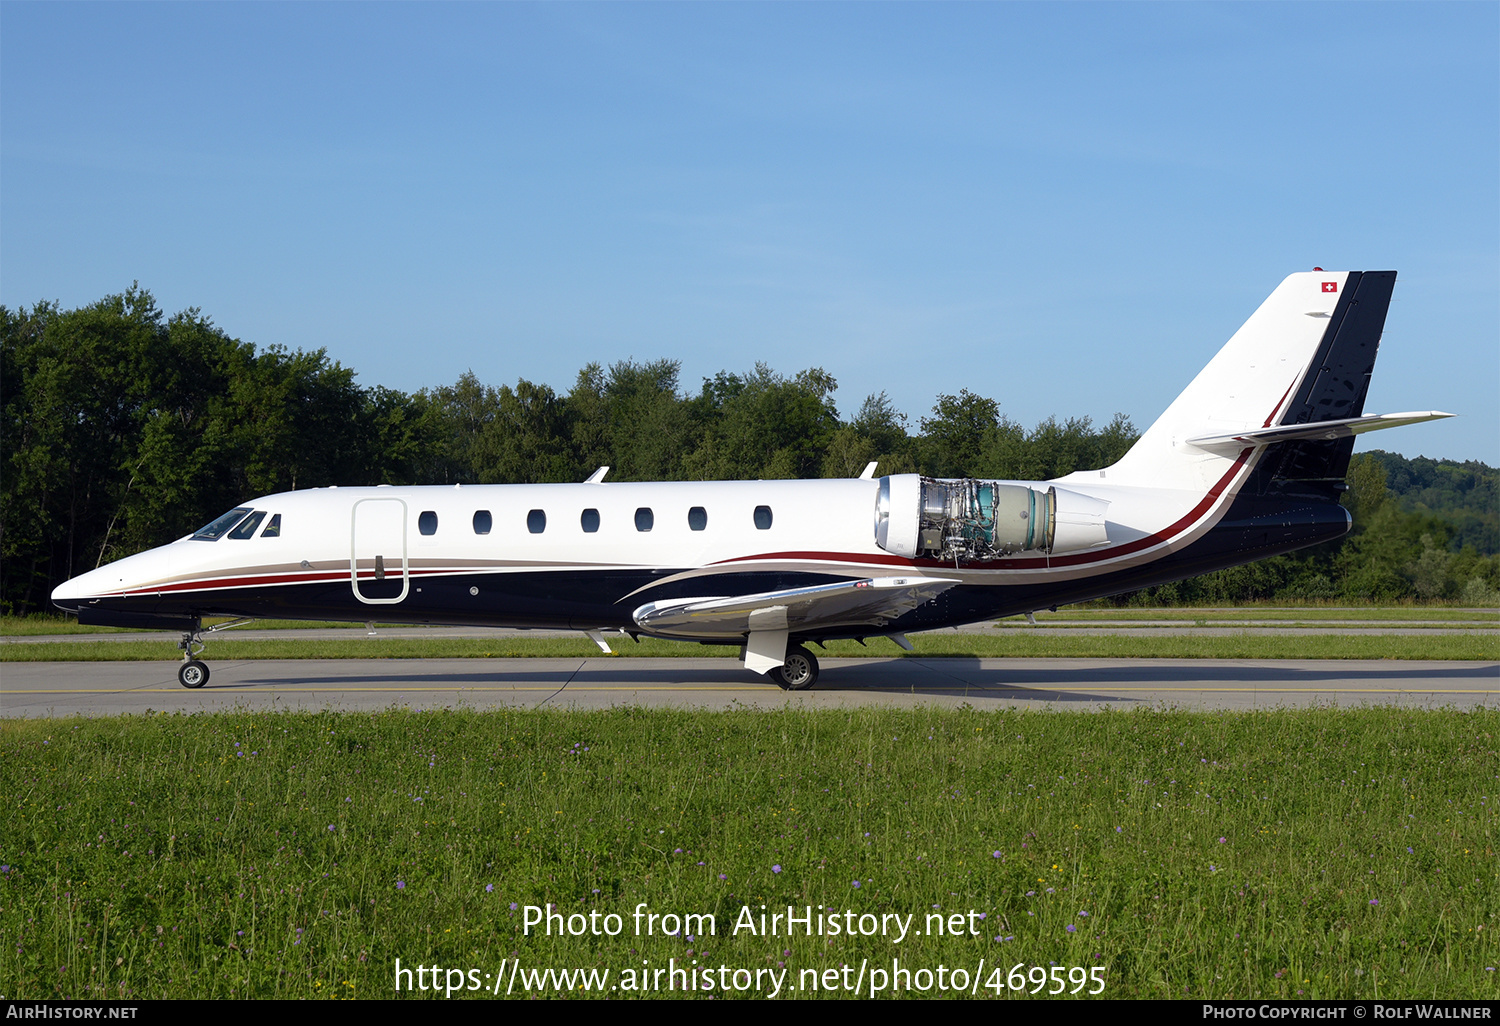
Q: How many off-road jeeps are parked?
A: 0